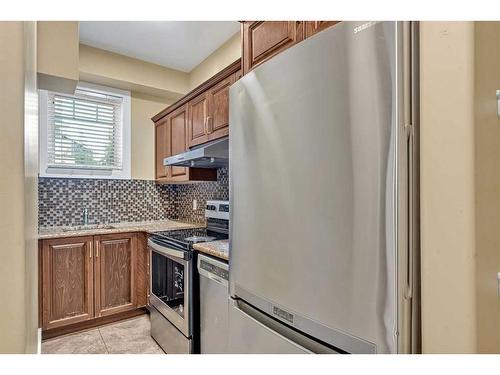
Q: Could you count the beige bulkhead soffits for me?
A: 2